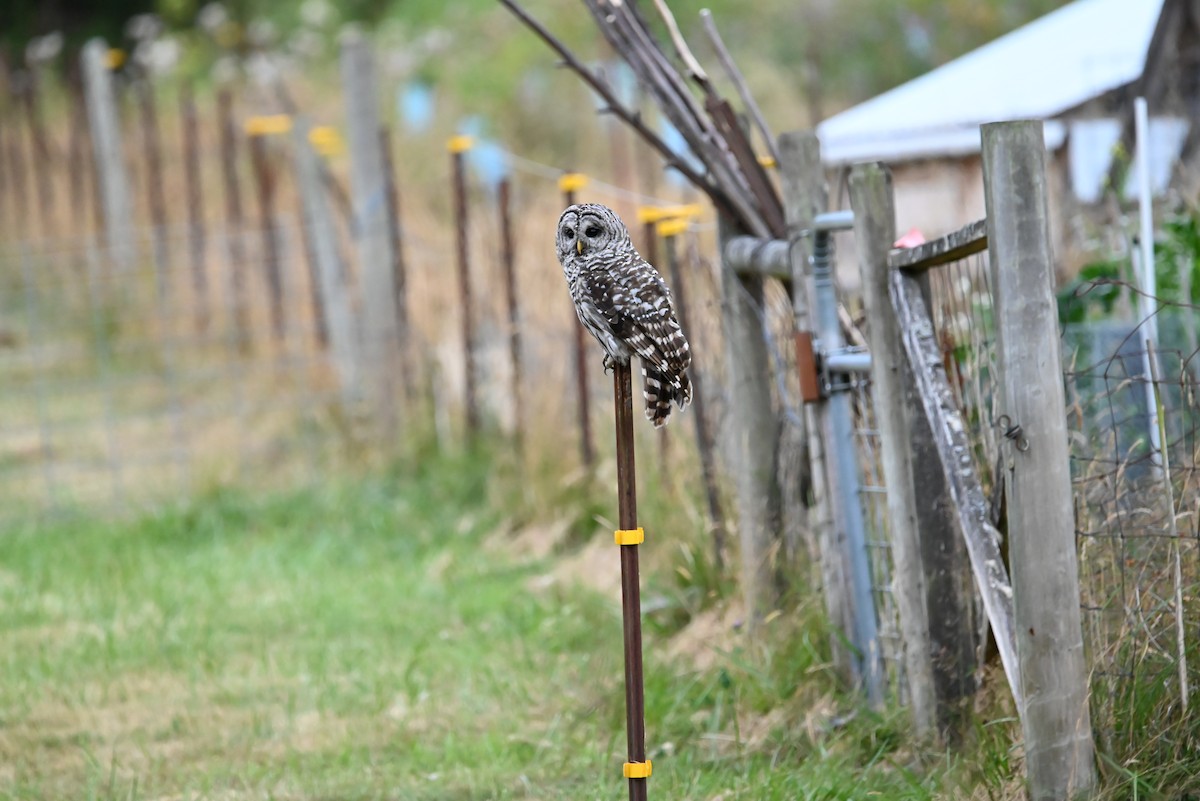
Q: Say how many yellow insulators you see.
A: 11